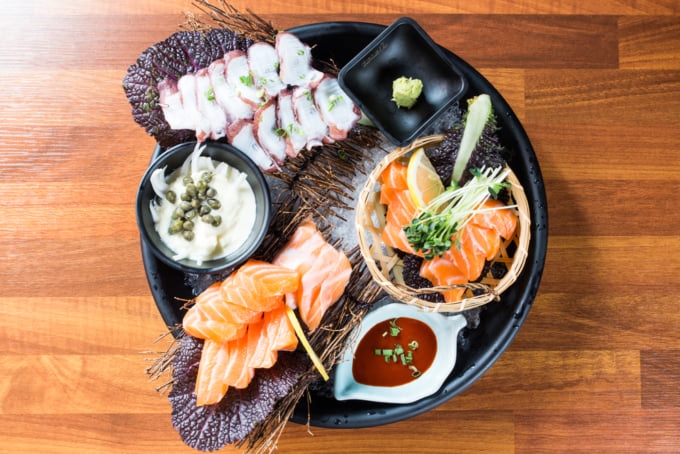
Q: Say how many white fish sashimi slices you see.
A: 12